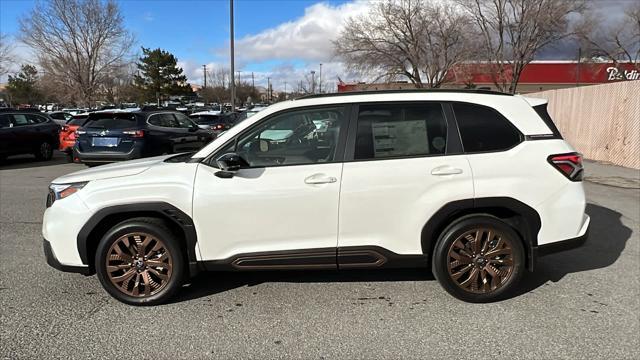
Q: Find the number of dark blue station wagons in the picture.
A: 1